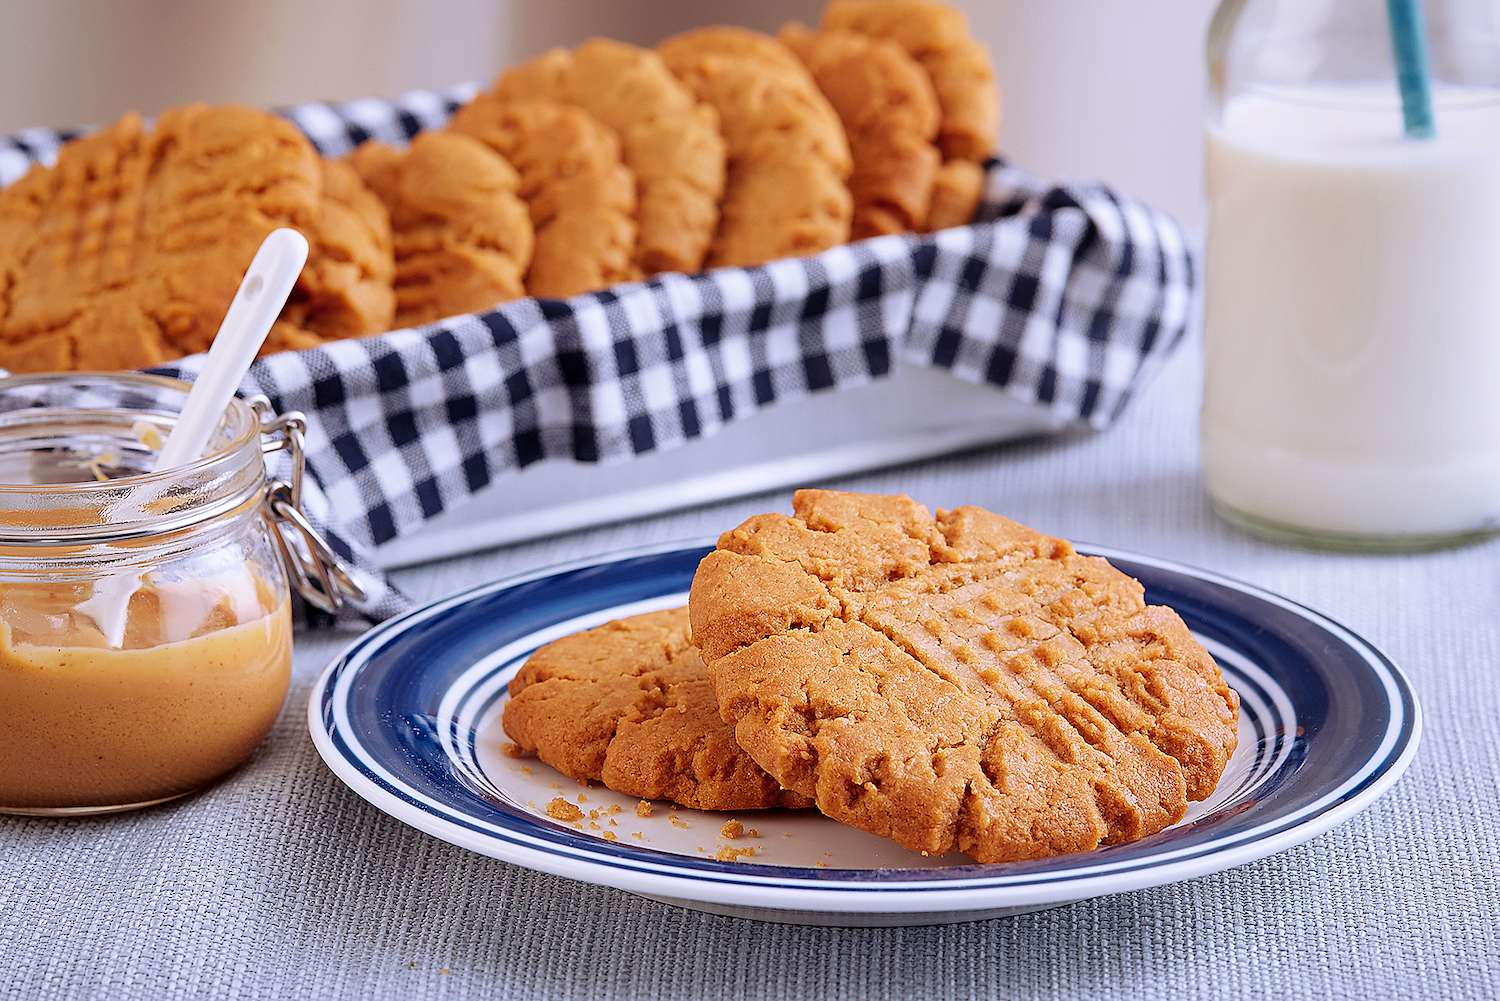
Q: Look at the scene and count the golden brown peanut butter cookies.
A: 10